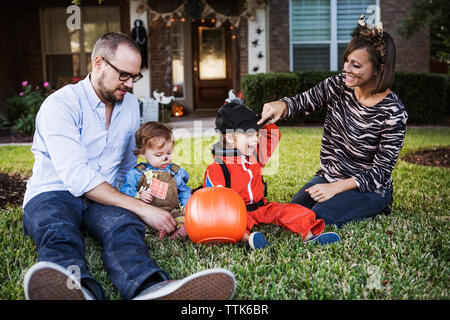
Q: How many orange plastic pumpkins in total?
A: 1